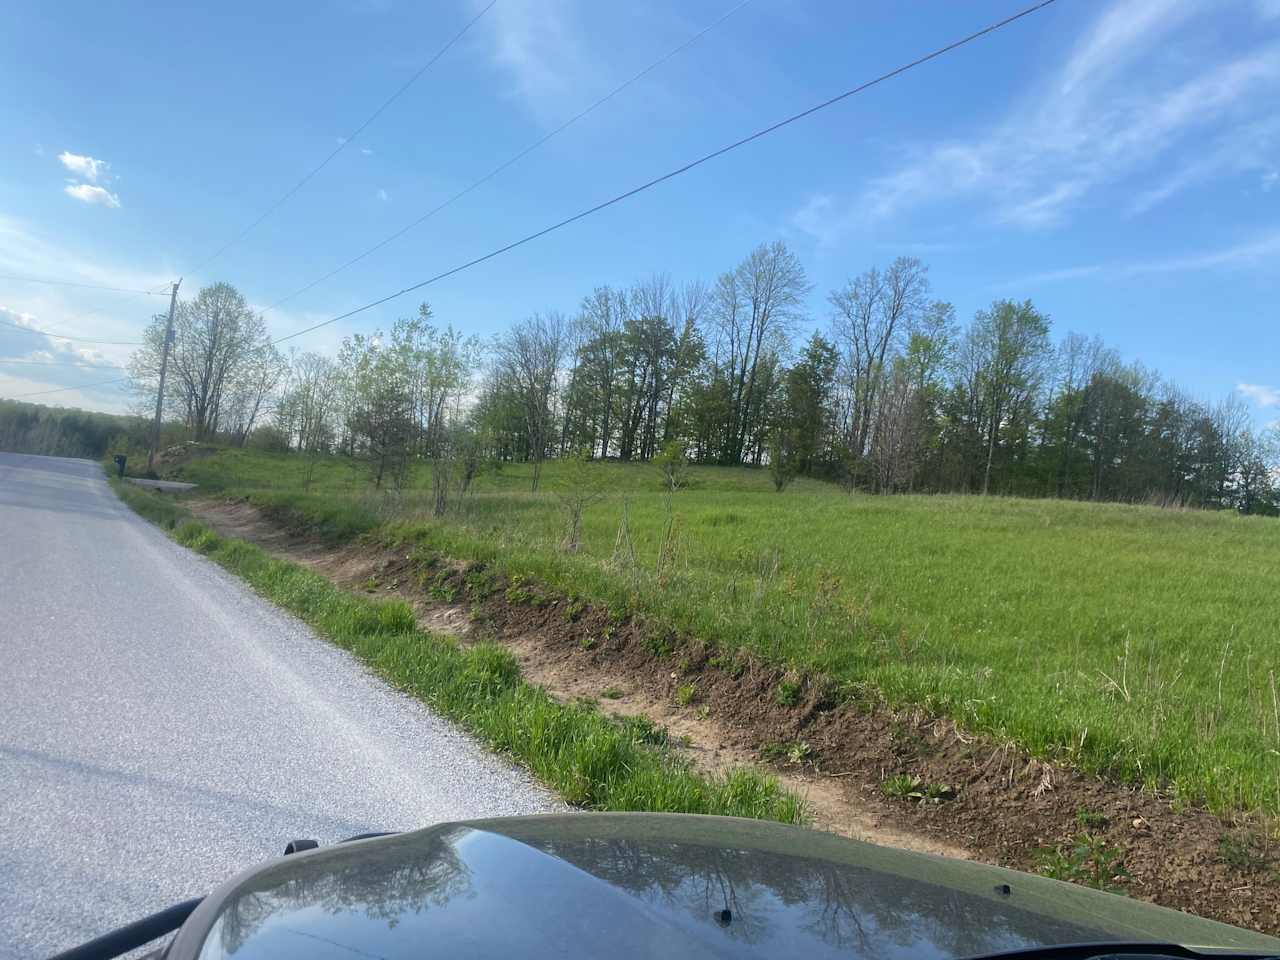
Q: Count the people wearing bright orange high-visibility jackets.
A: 0